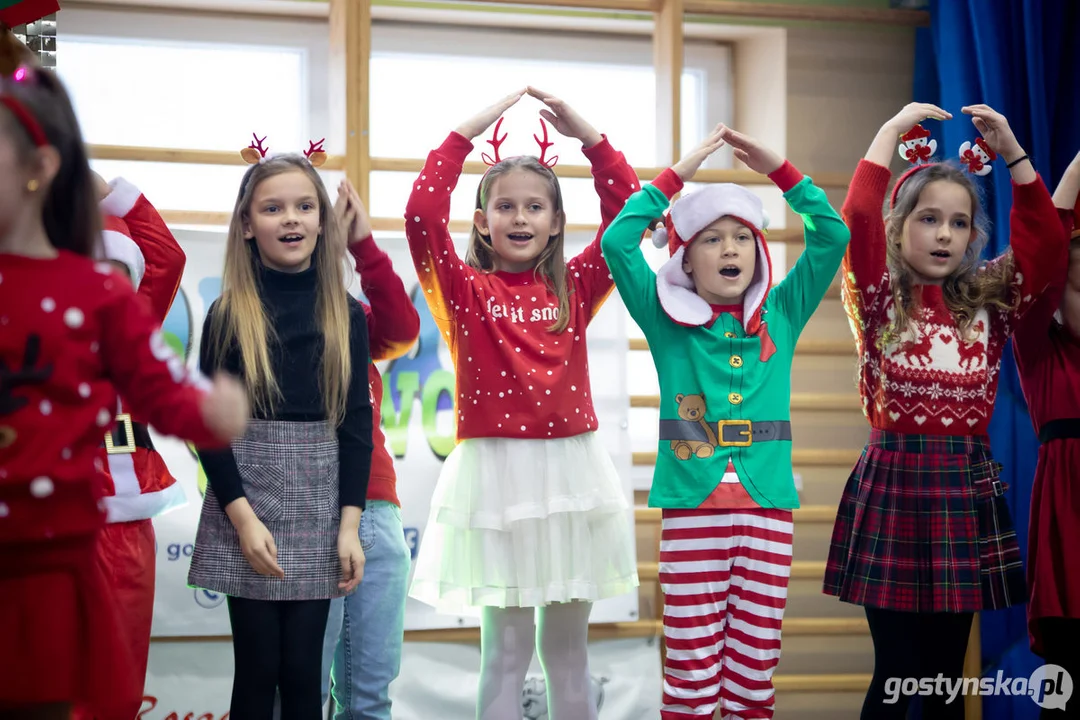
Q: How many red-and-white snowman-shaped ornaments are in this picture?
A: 2